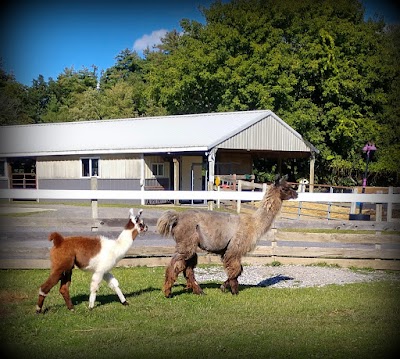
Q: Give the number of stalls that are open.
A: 1